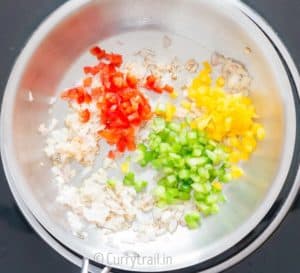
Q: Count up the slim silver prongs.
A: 2